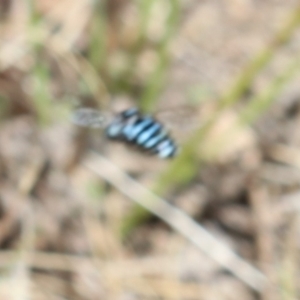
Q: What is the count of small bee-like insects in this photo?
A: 1